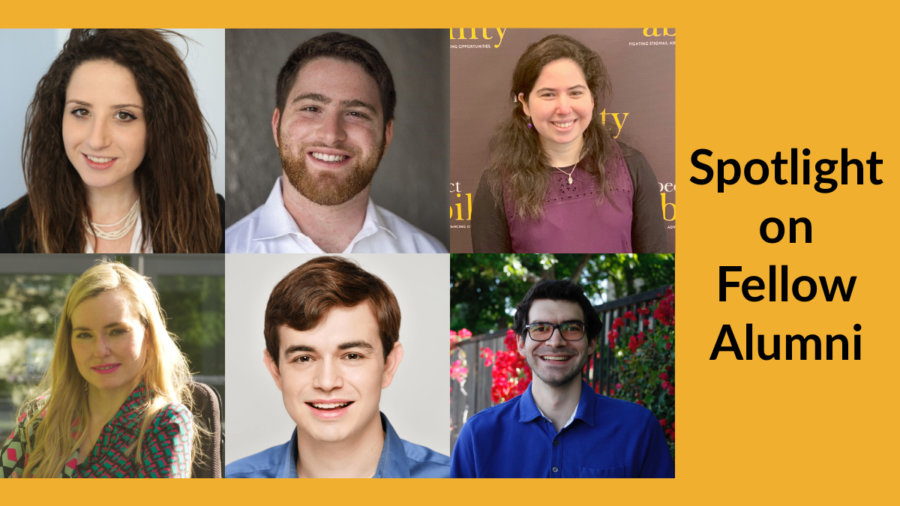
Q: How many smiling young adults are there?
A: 6